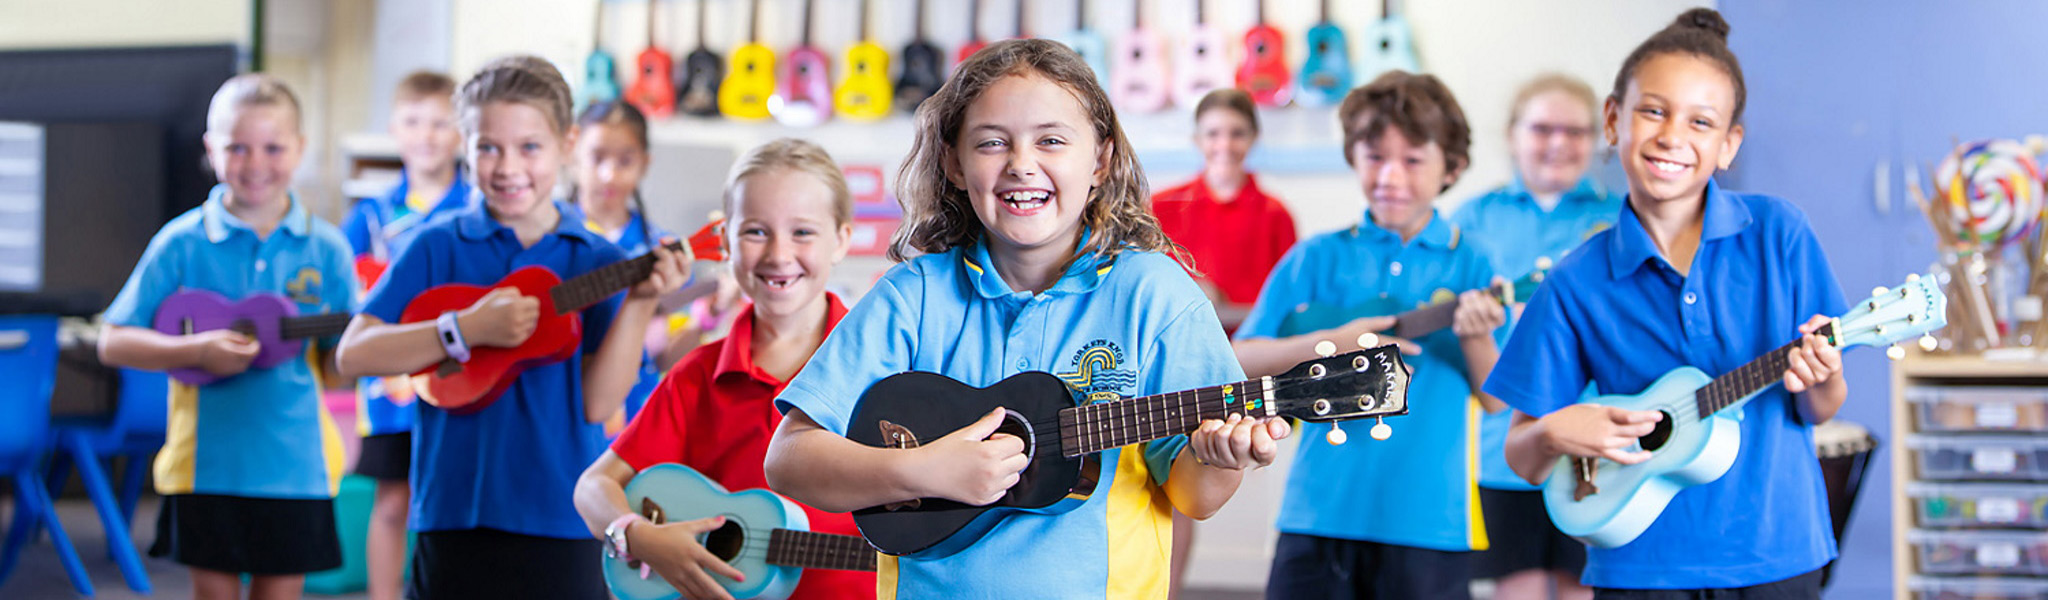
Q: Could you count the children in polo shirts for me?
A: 10